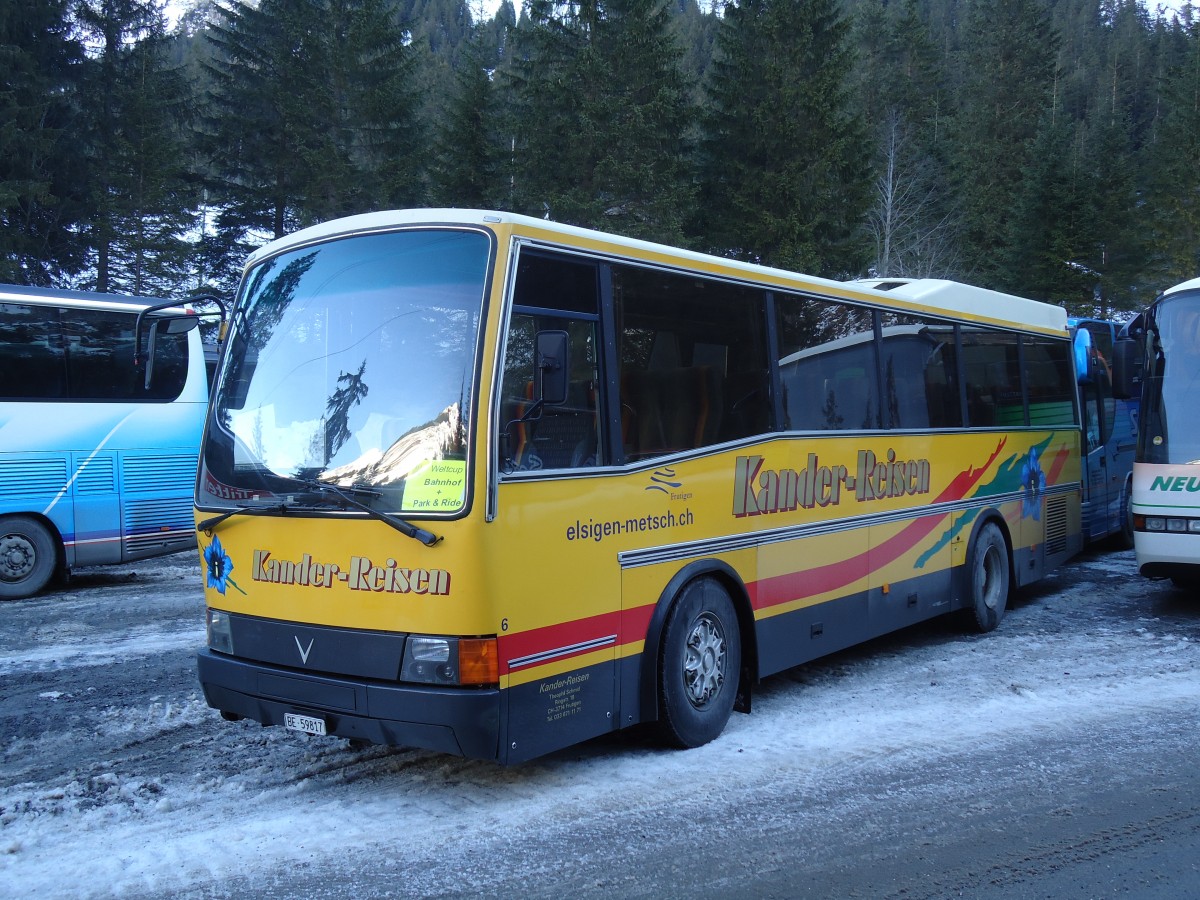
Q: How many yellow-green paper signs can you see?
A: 1